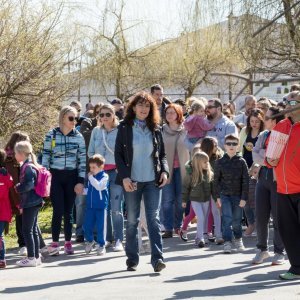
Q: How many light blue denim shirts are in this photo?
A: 2